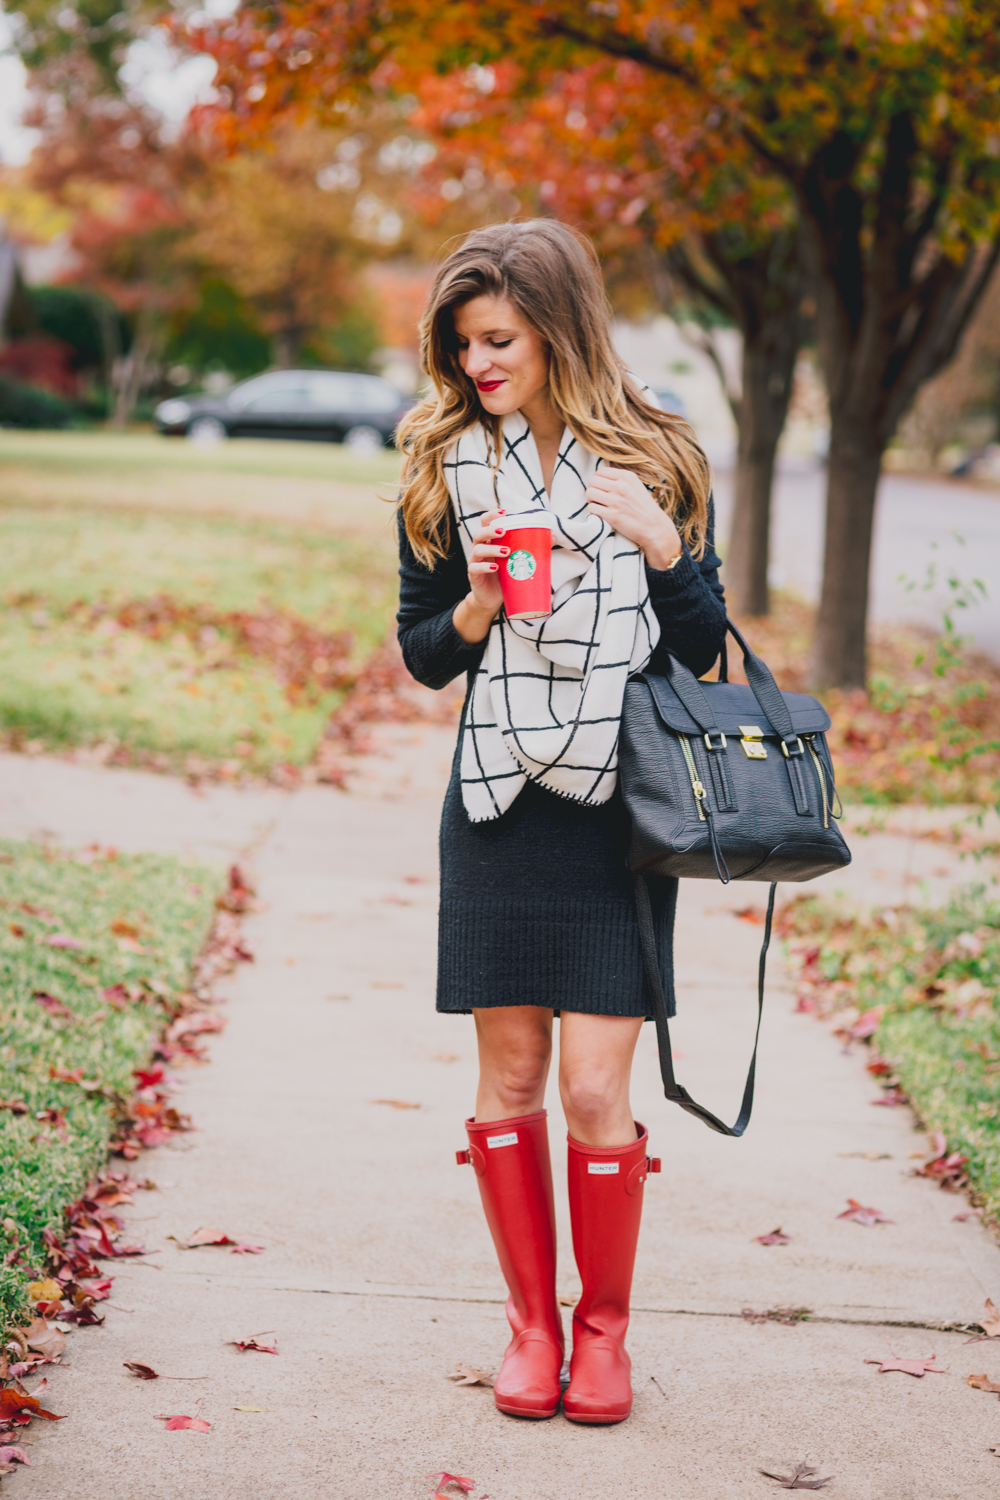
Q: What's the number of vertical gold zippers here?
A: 2